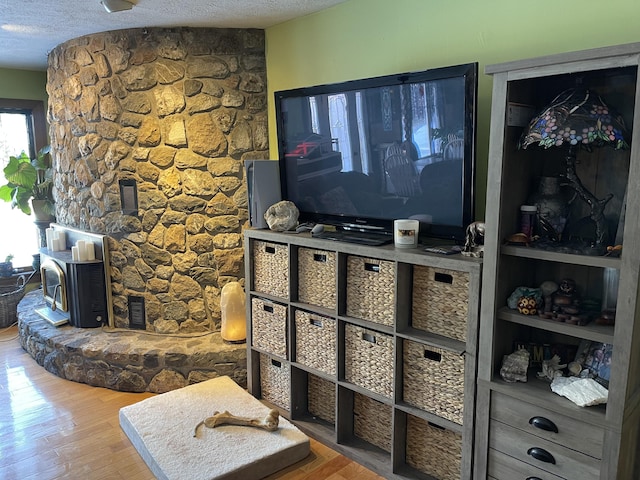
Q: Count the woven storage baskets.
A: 12